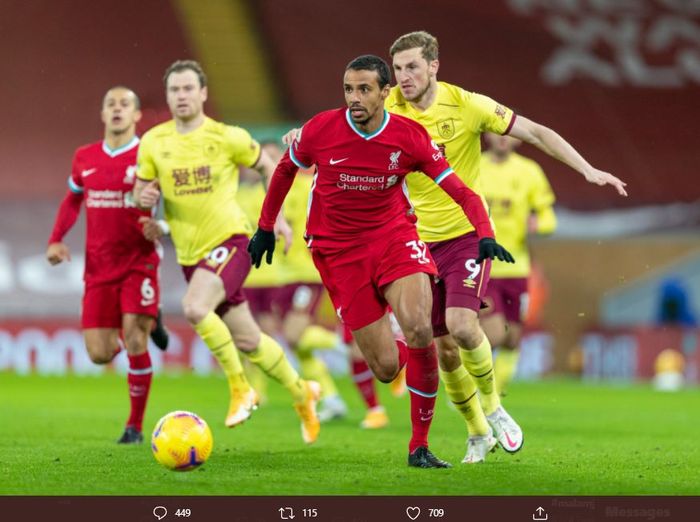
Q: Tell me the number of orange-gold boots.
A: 4